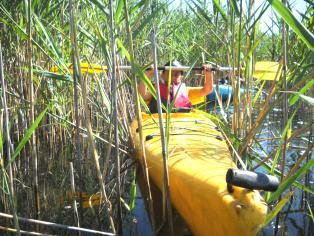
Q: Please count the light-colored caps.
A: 1